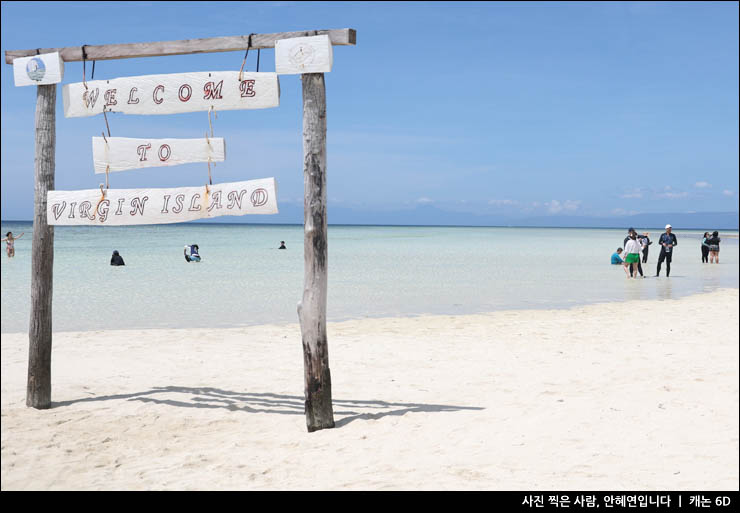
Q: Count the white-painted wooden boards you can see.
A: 5